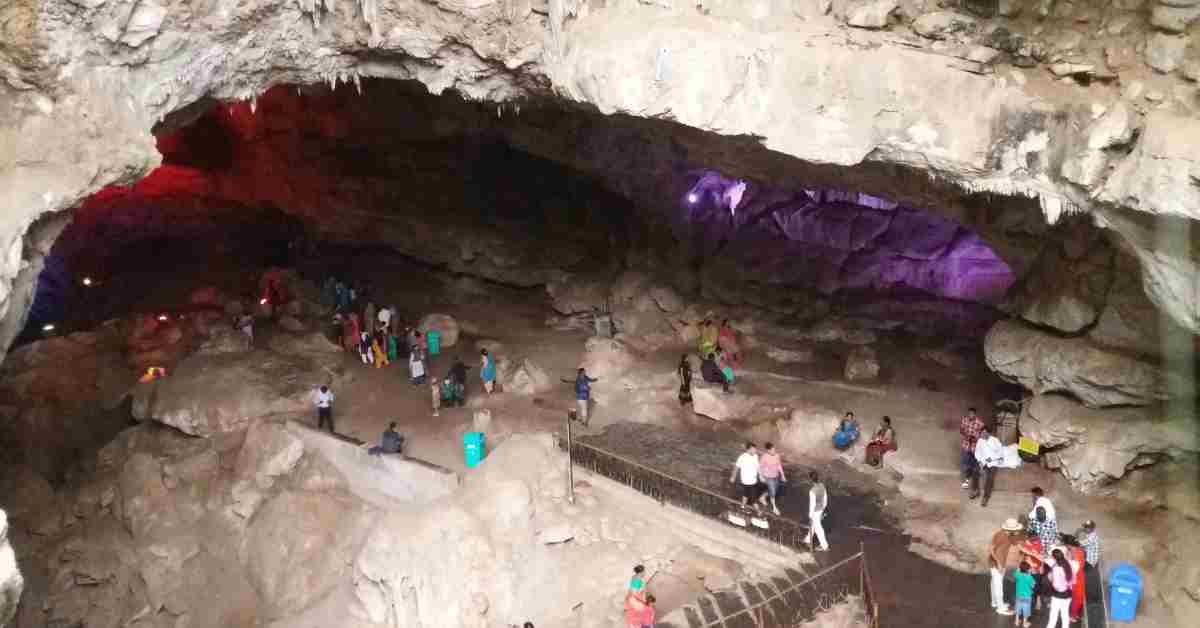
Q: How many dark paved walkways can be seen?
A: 1